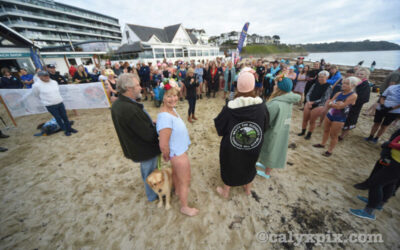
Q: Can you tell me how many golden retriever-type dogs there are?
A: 1